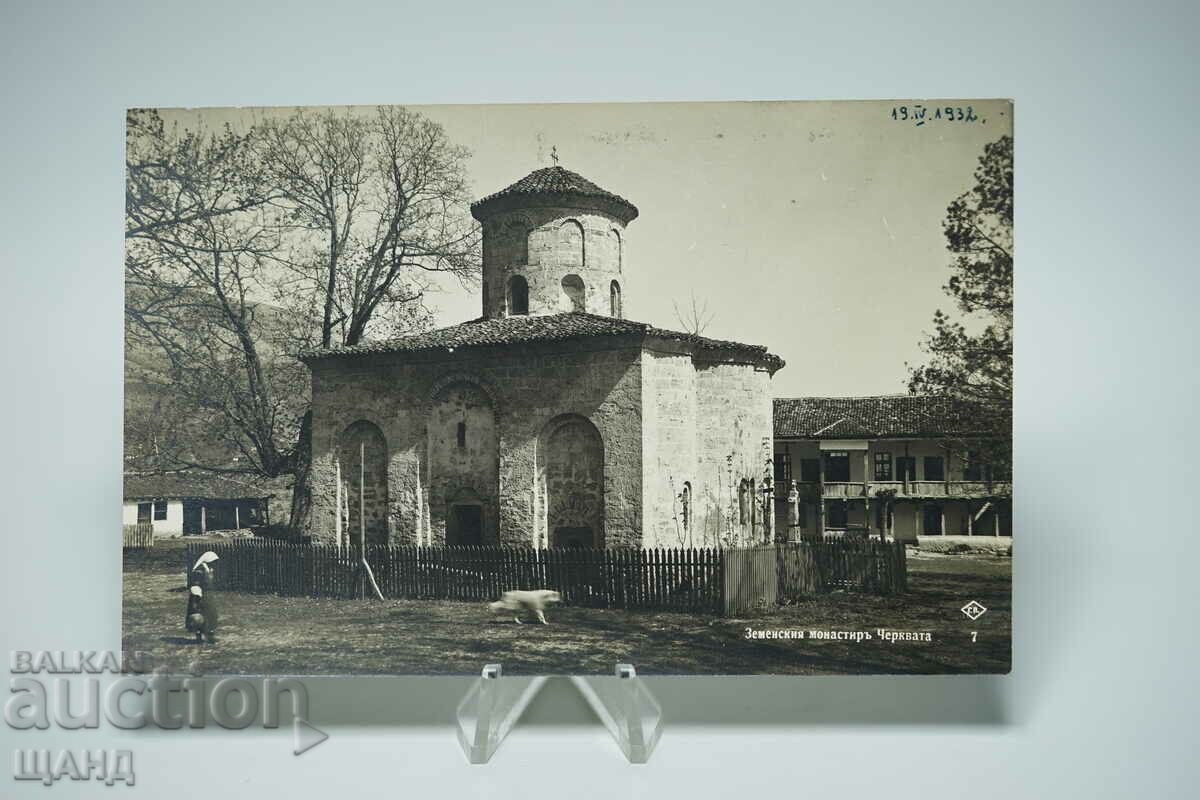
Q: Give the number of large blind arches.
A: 3